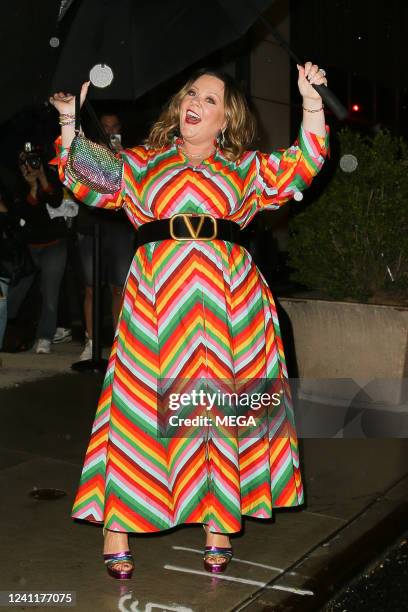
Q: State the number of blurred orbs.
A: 4